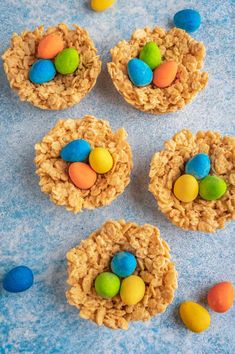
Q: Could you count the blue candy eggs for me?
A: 7